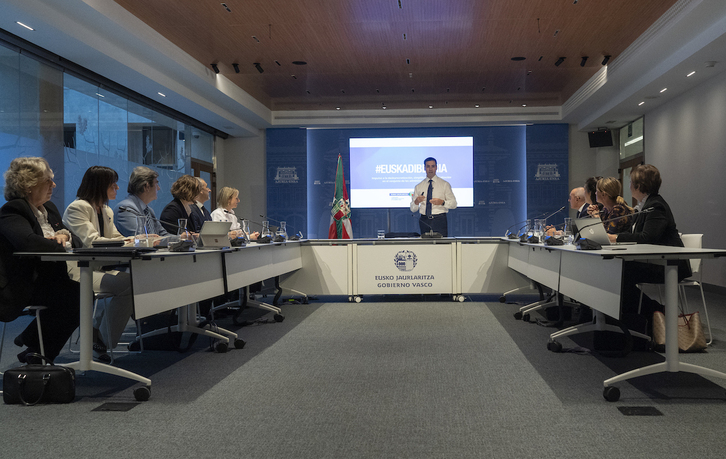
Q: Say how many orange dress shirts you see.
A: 0